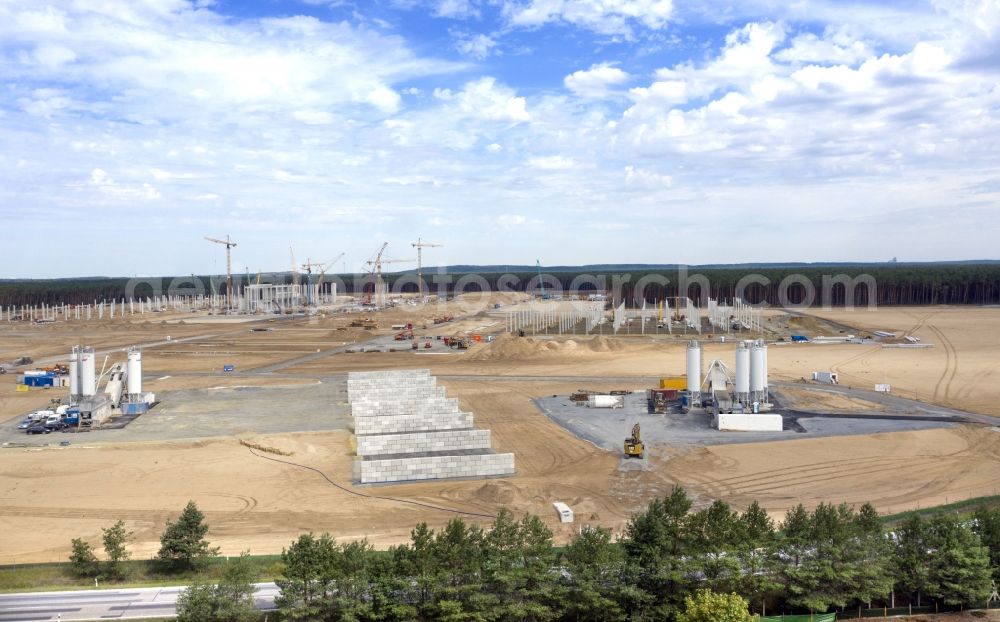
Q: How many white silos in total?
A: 7